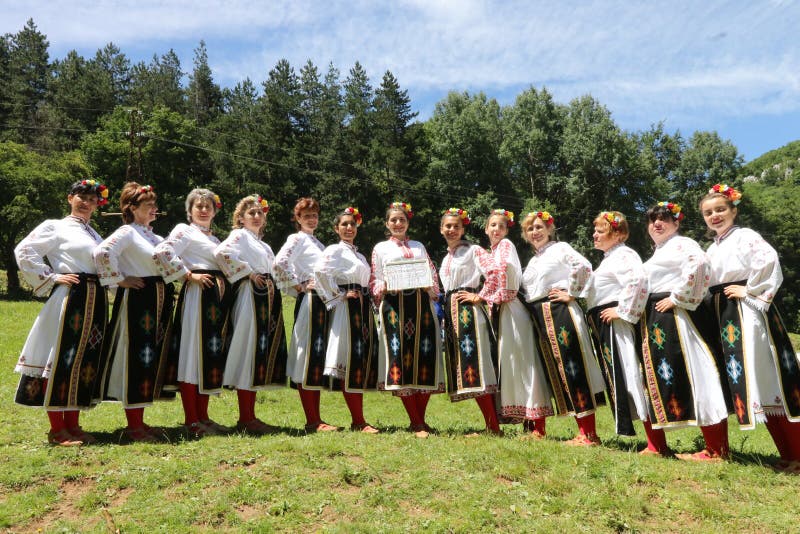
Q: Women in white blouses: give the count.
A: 13